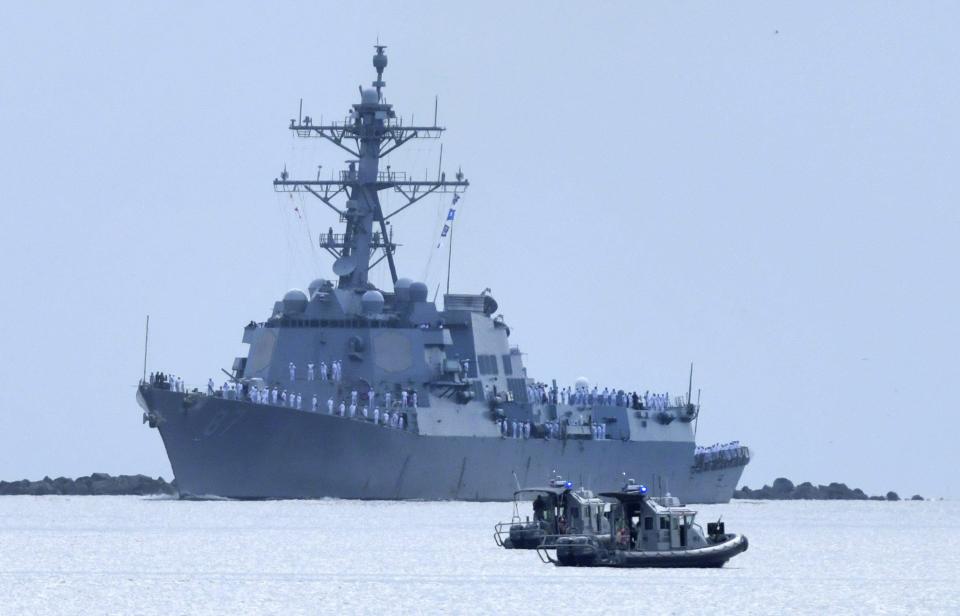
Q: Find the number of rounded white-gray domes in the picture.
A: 7